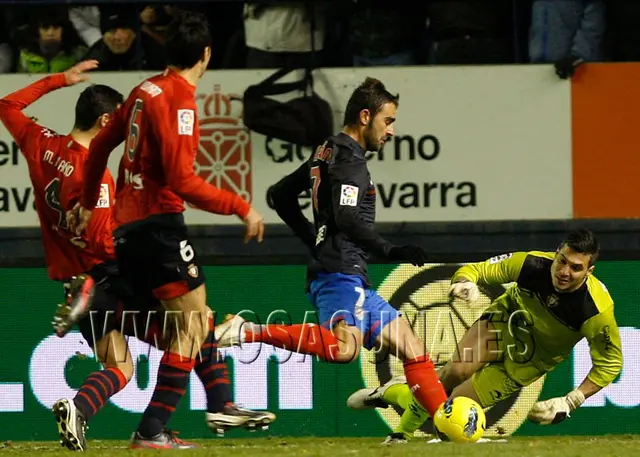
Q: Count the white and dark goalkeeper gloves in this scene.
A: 2